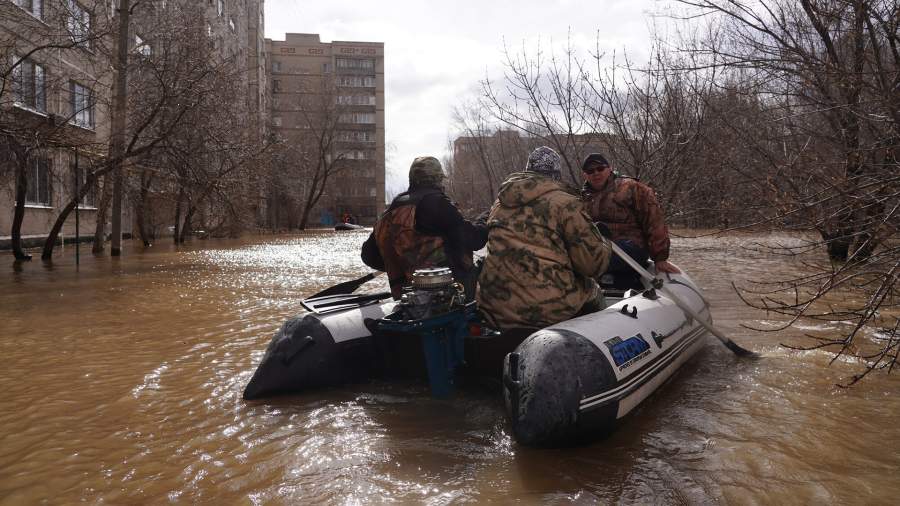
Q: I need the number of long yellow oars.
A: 0